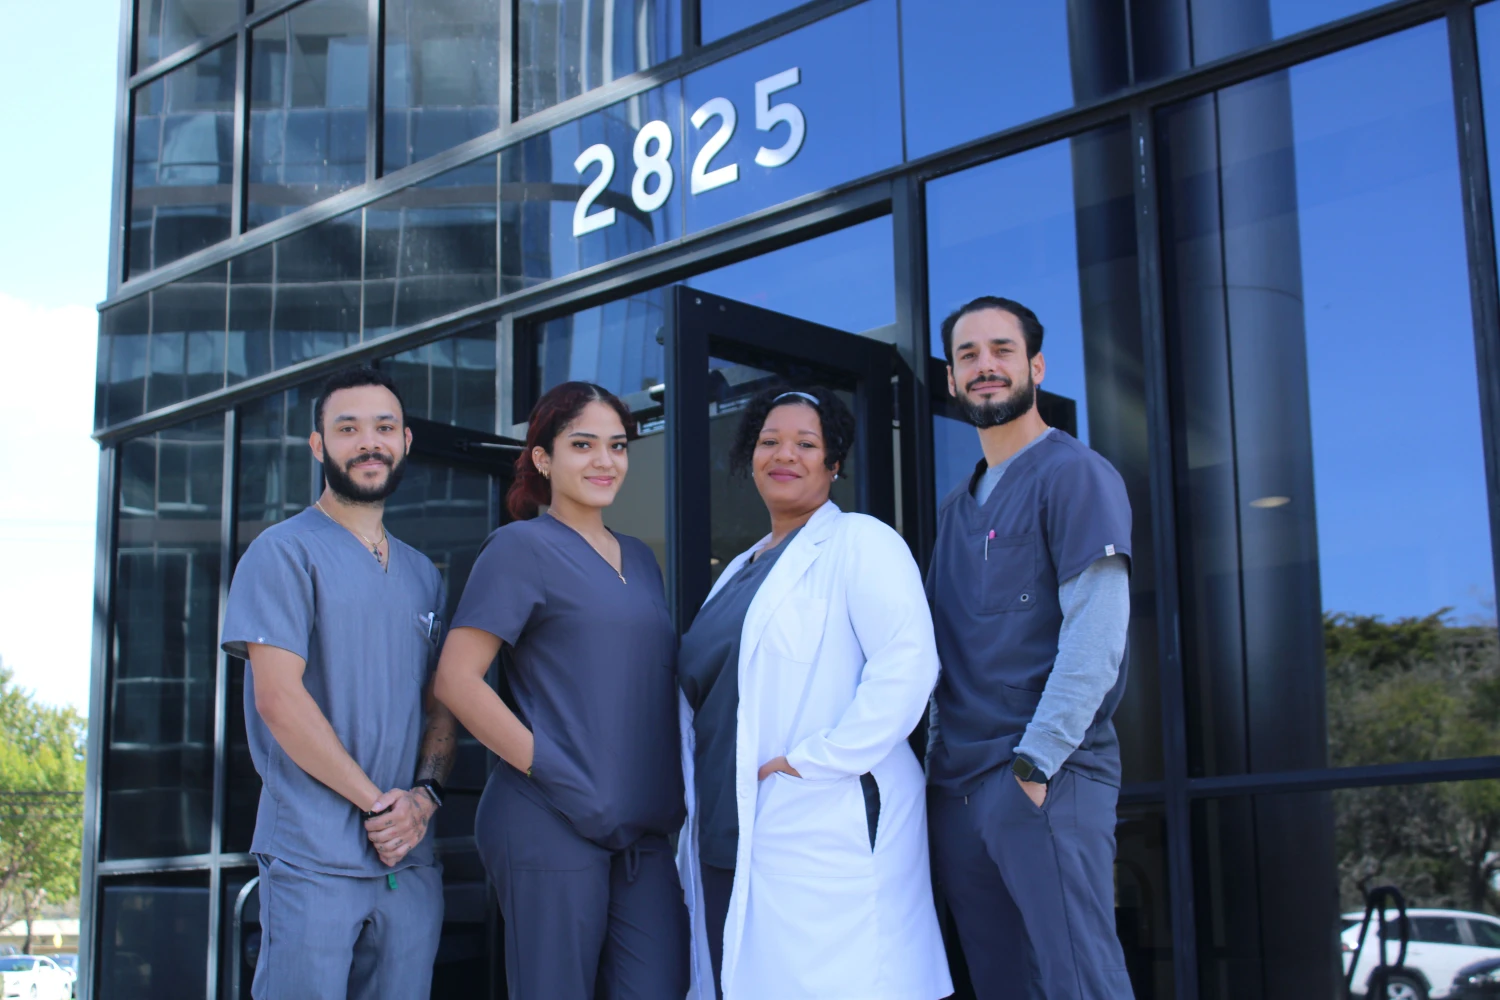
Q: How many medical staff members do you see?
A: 4